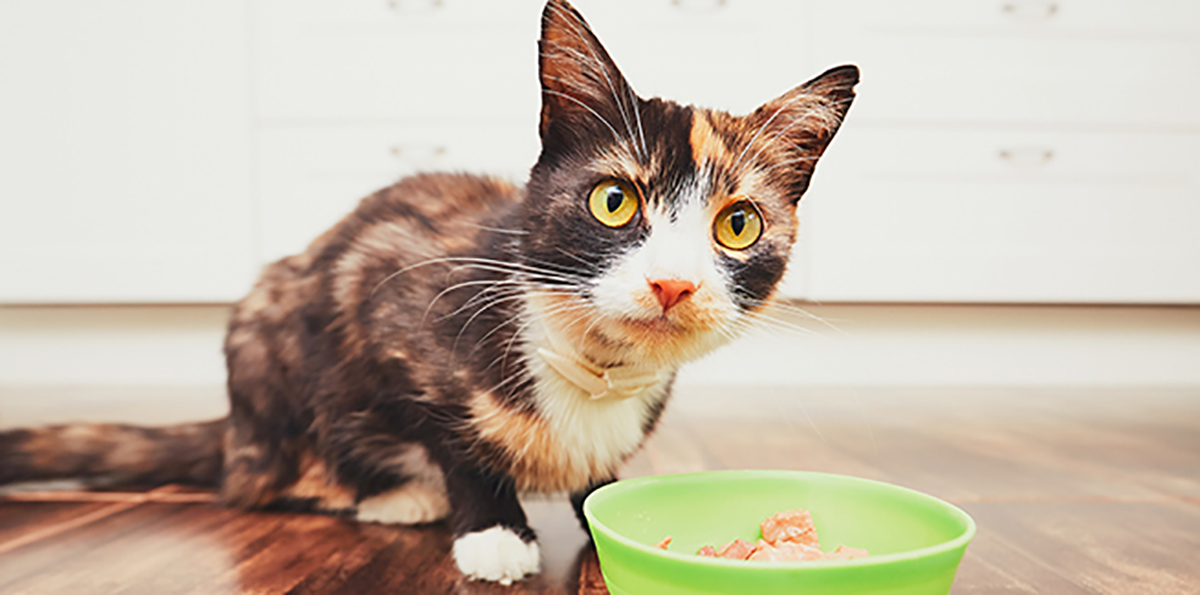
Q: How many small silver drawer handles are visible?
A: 5